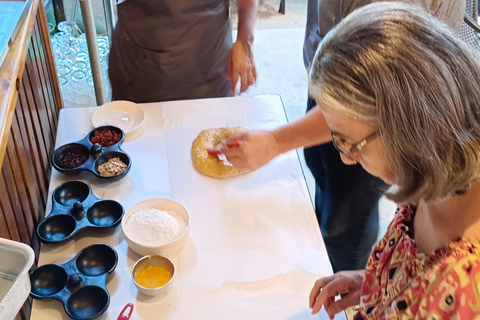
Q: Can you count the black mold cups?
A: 9